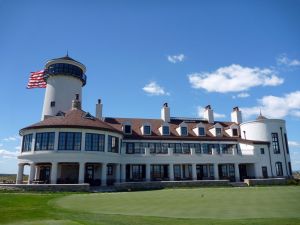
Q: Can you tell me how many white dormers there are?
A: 7